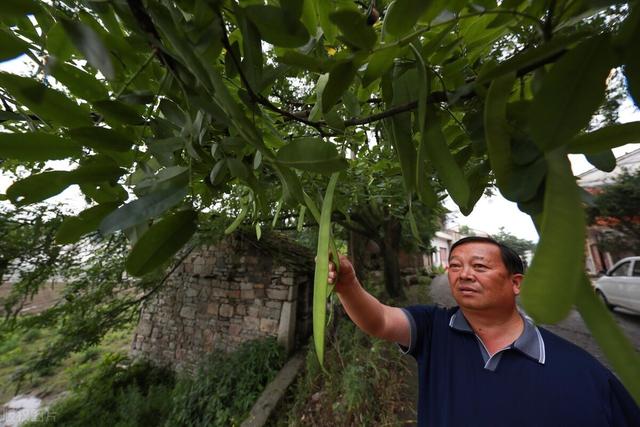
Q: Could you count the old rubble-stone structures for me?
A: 1